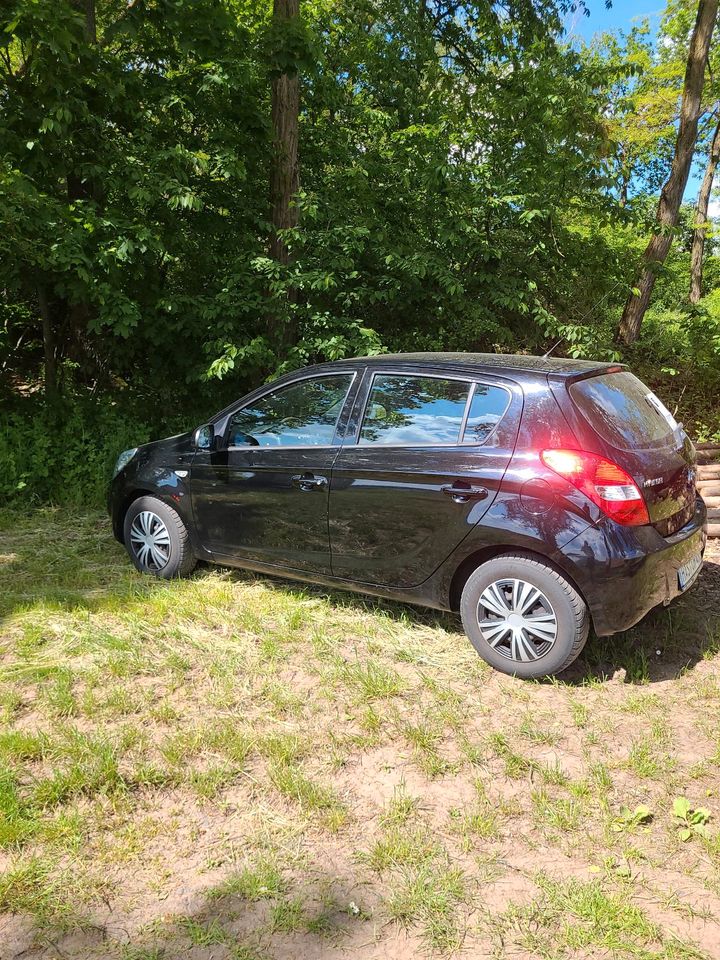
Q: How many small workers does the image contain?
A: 0